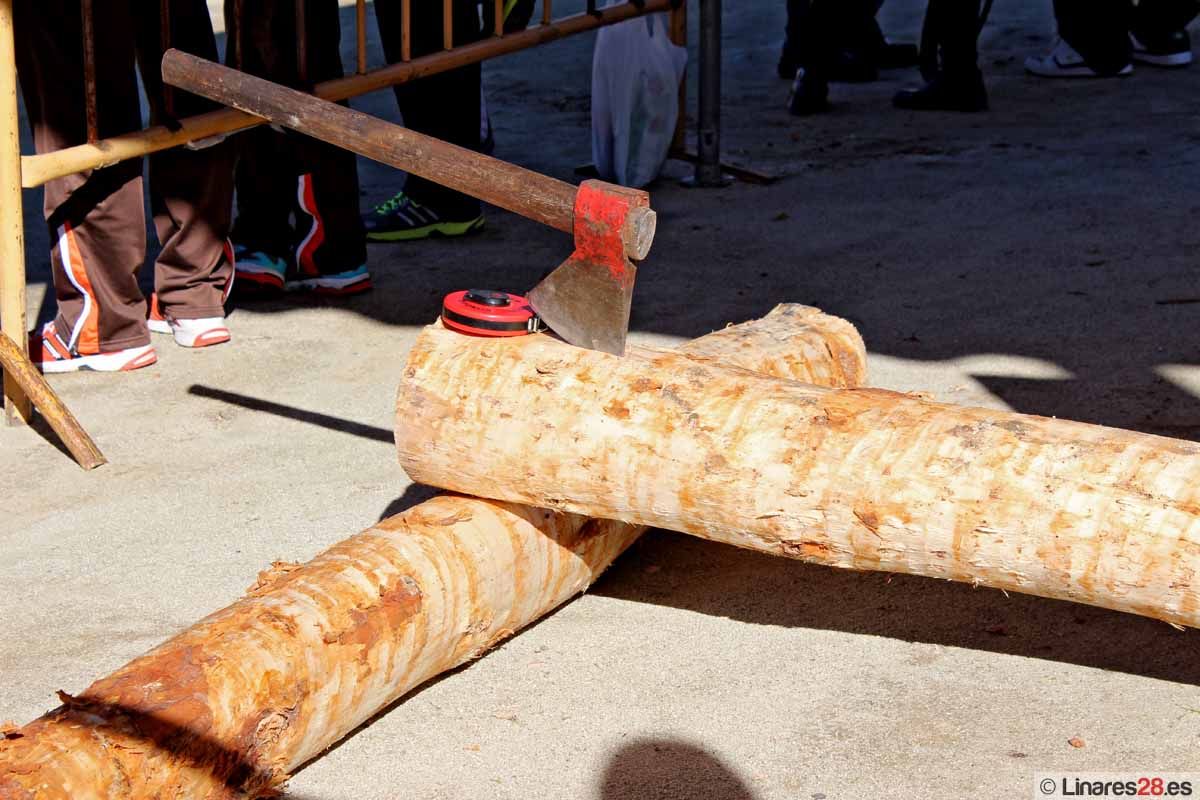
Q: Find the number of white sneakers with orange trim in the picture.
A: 2